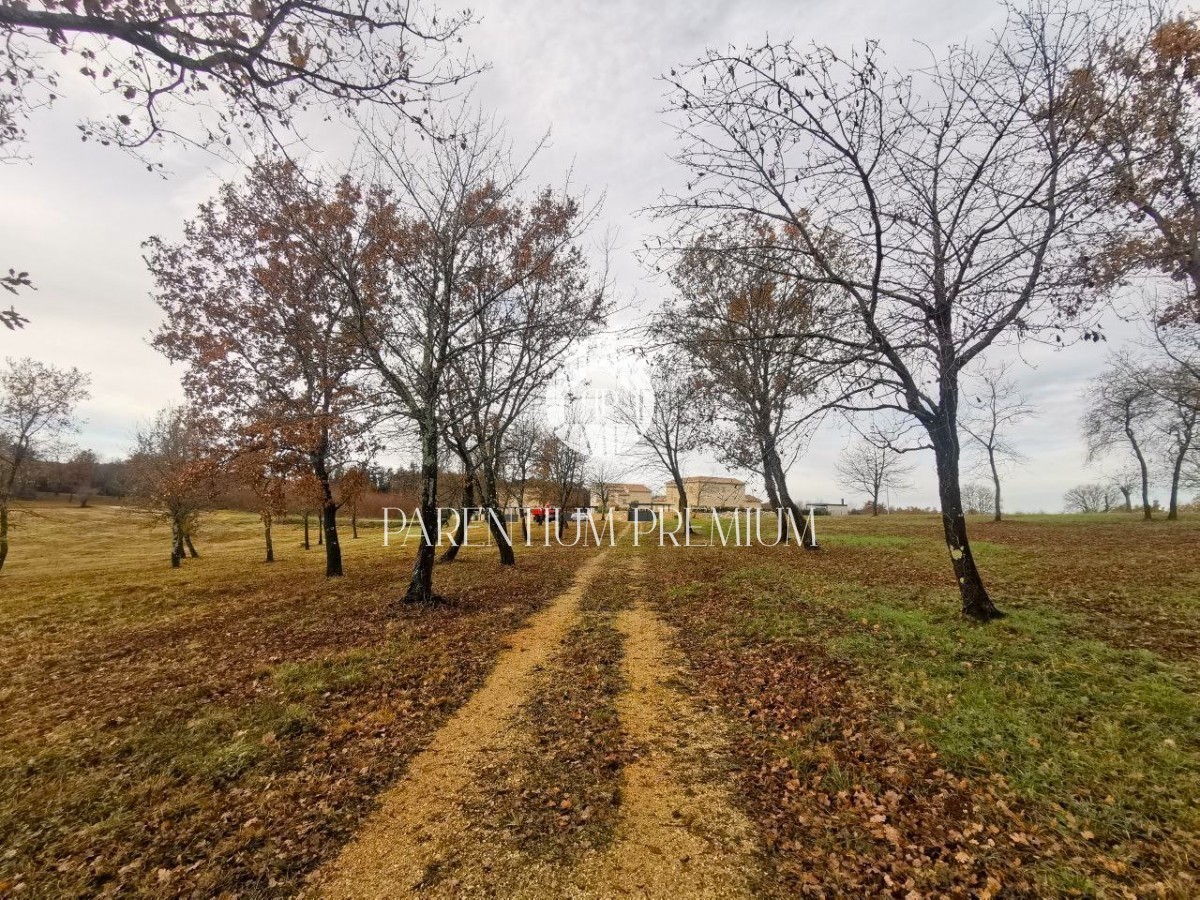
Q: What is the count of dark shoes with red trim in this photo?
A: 0